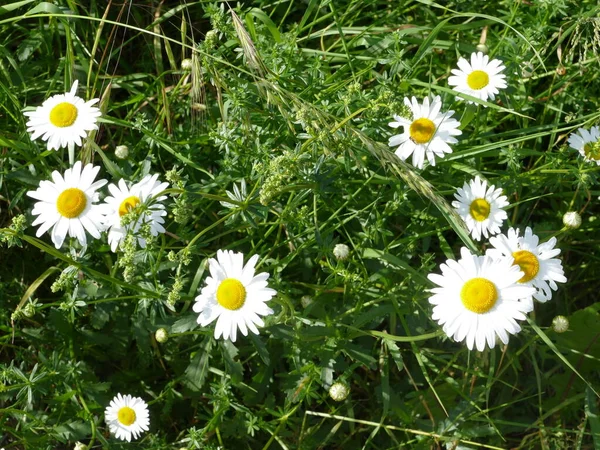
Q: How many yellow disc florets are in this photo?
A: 11